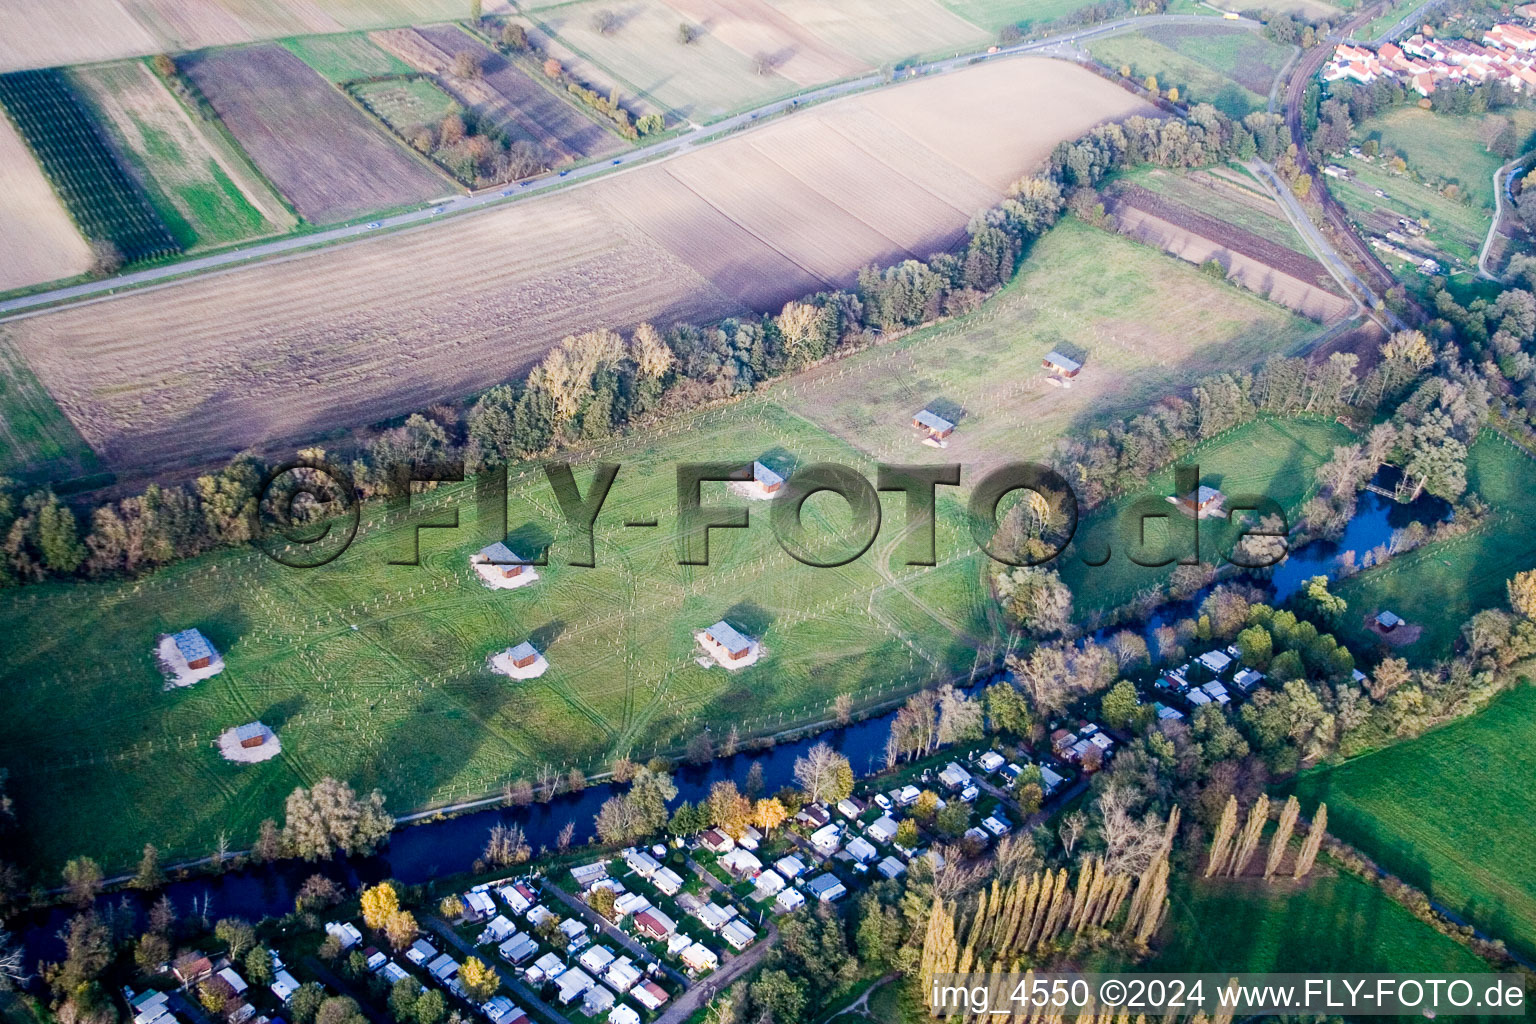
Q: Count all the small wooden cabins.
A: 10